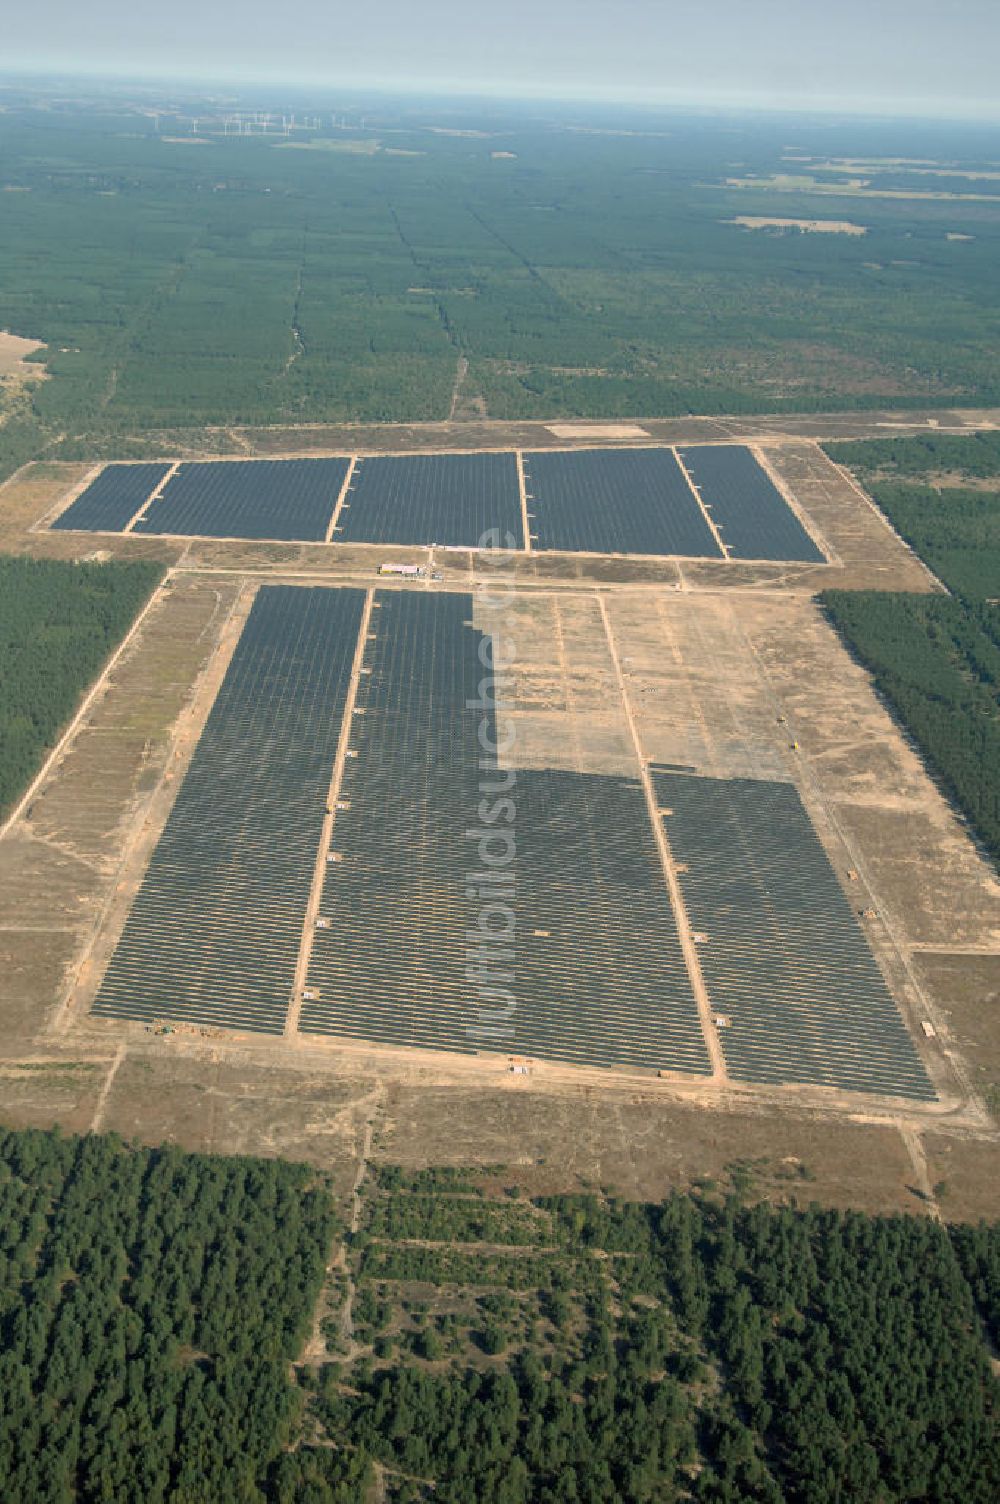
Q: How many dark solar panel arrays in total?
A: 8